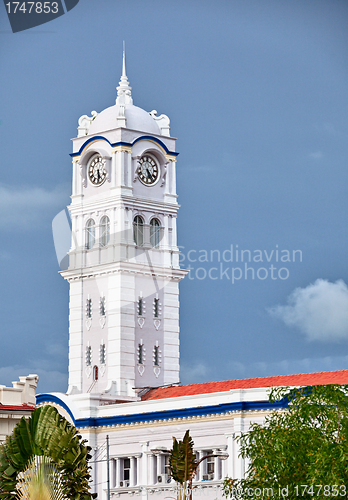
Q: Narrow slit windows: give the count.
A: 8